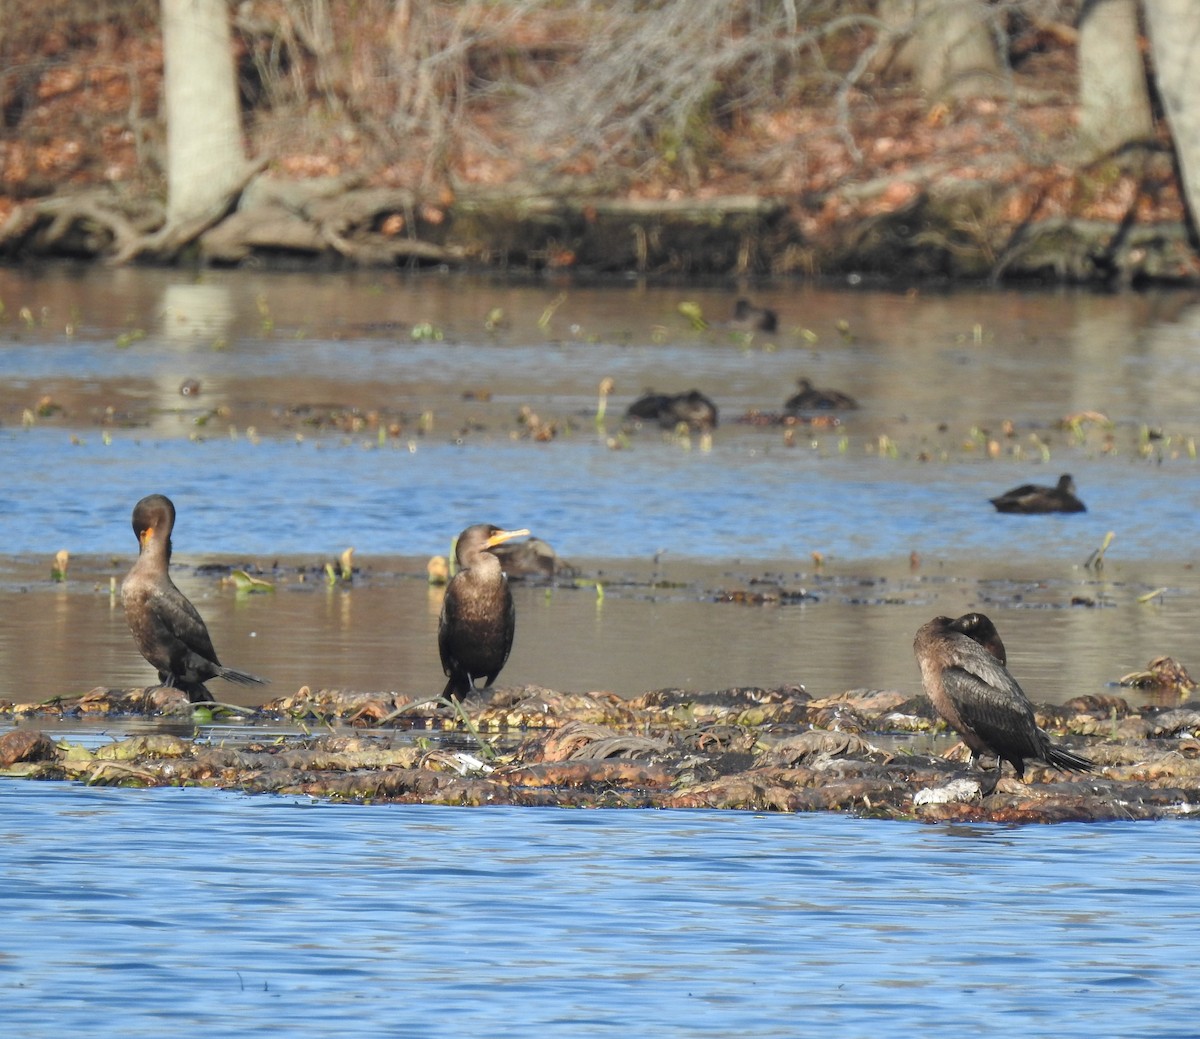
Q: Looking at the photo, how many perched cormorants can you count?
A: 3